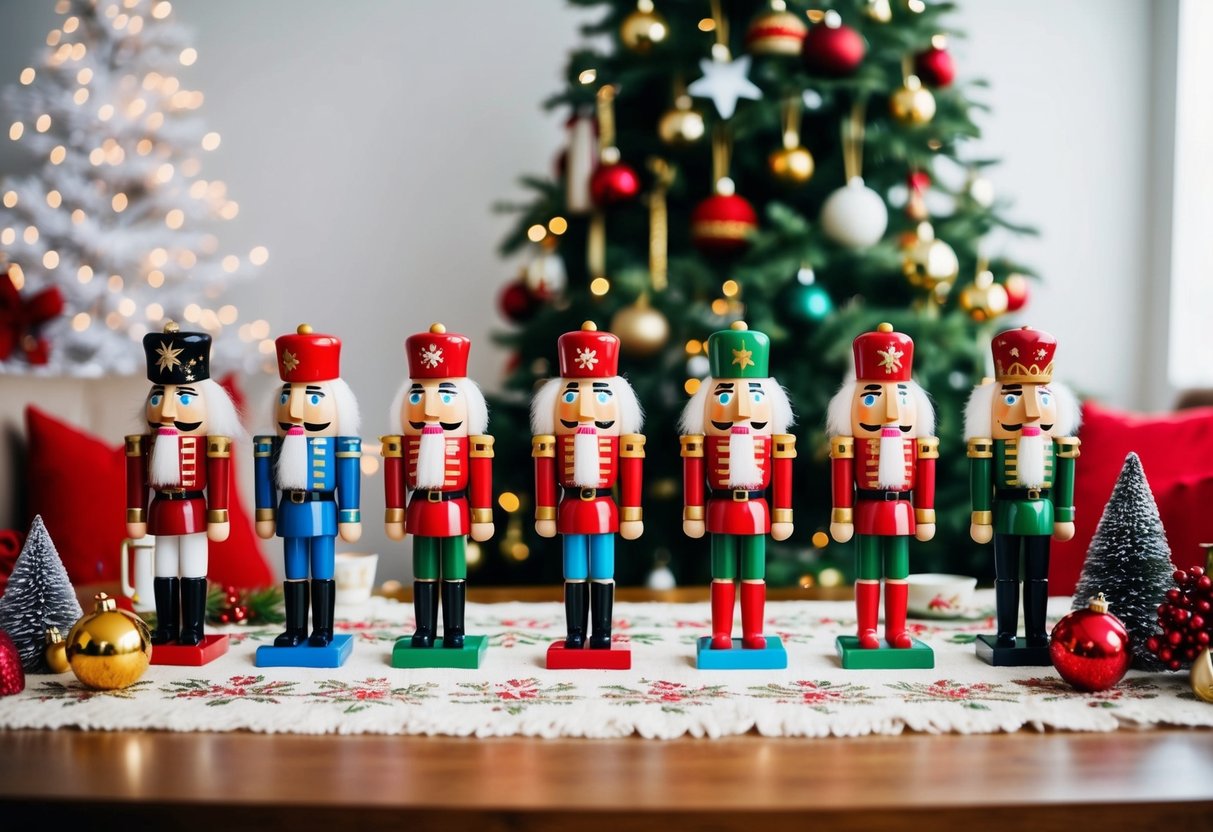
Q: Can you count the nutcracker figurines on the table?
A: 7